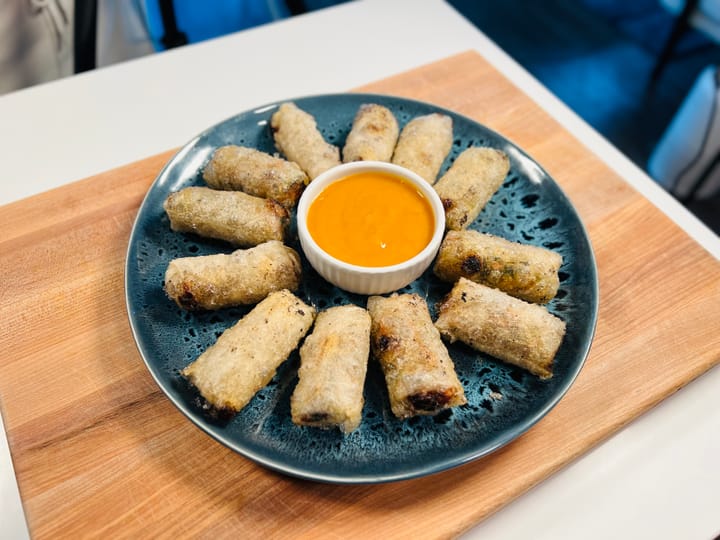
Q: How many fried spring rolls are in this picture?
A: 12